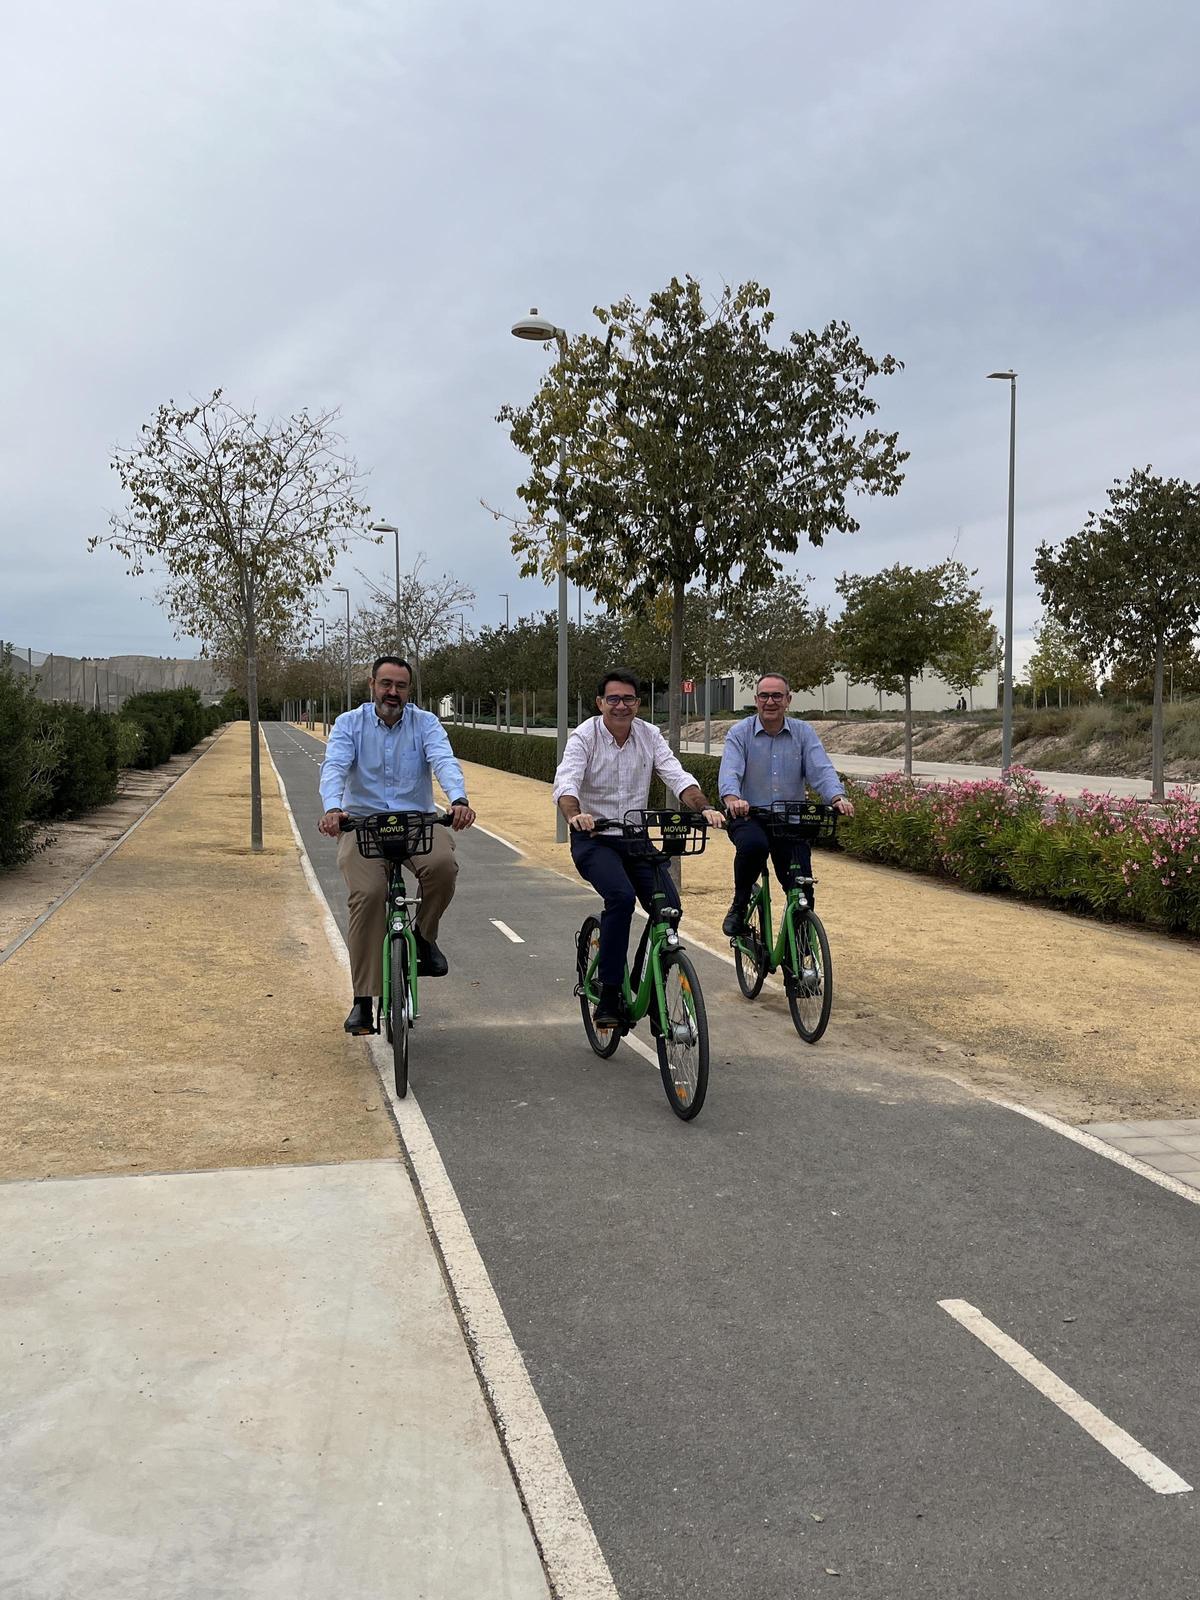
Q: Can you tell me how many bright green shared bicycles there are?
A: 3